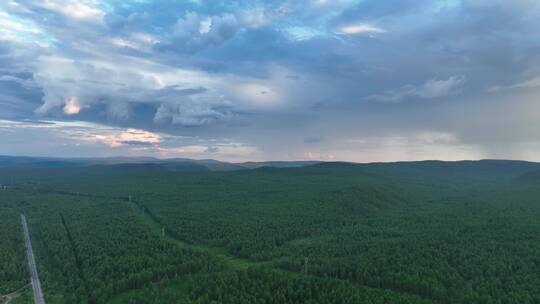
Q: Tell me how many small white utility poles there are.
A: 4